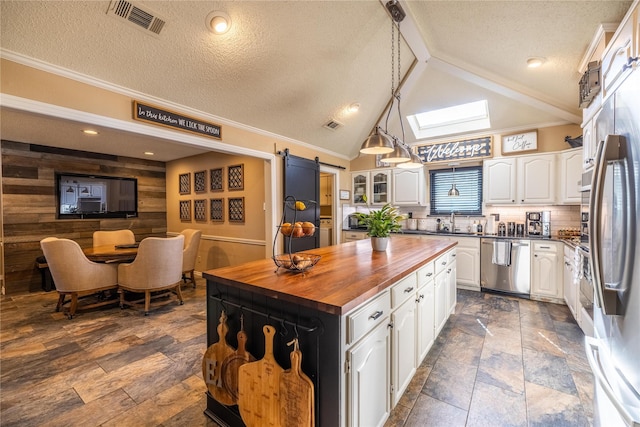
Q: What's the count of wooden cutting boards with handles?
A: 4